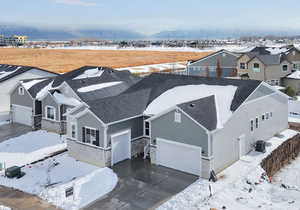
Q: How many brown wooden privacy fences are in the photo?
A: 1